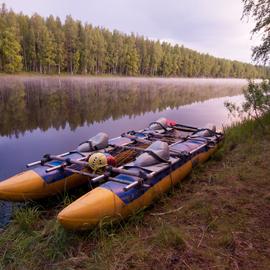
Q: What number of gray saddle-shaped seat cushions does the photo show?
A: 4